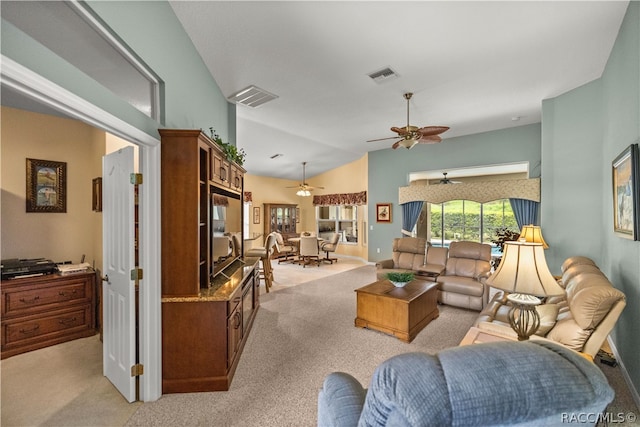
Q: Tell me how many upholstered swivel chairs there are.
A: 4